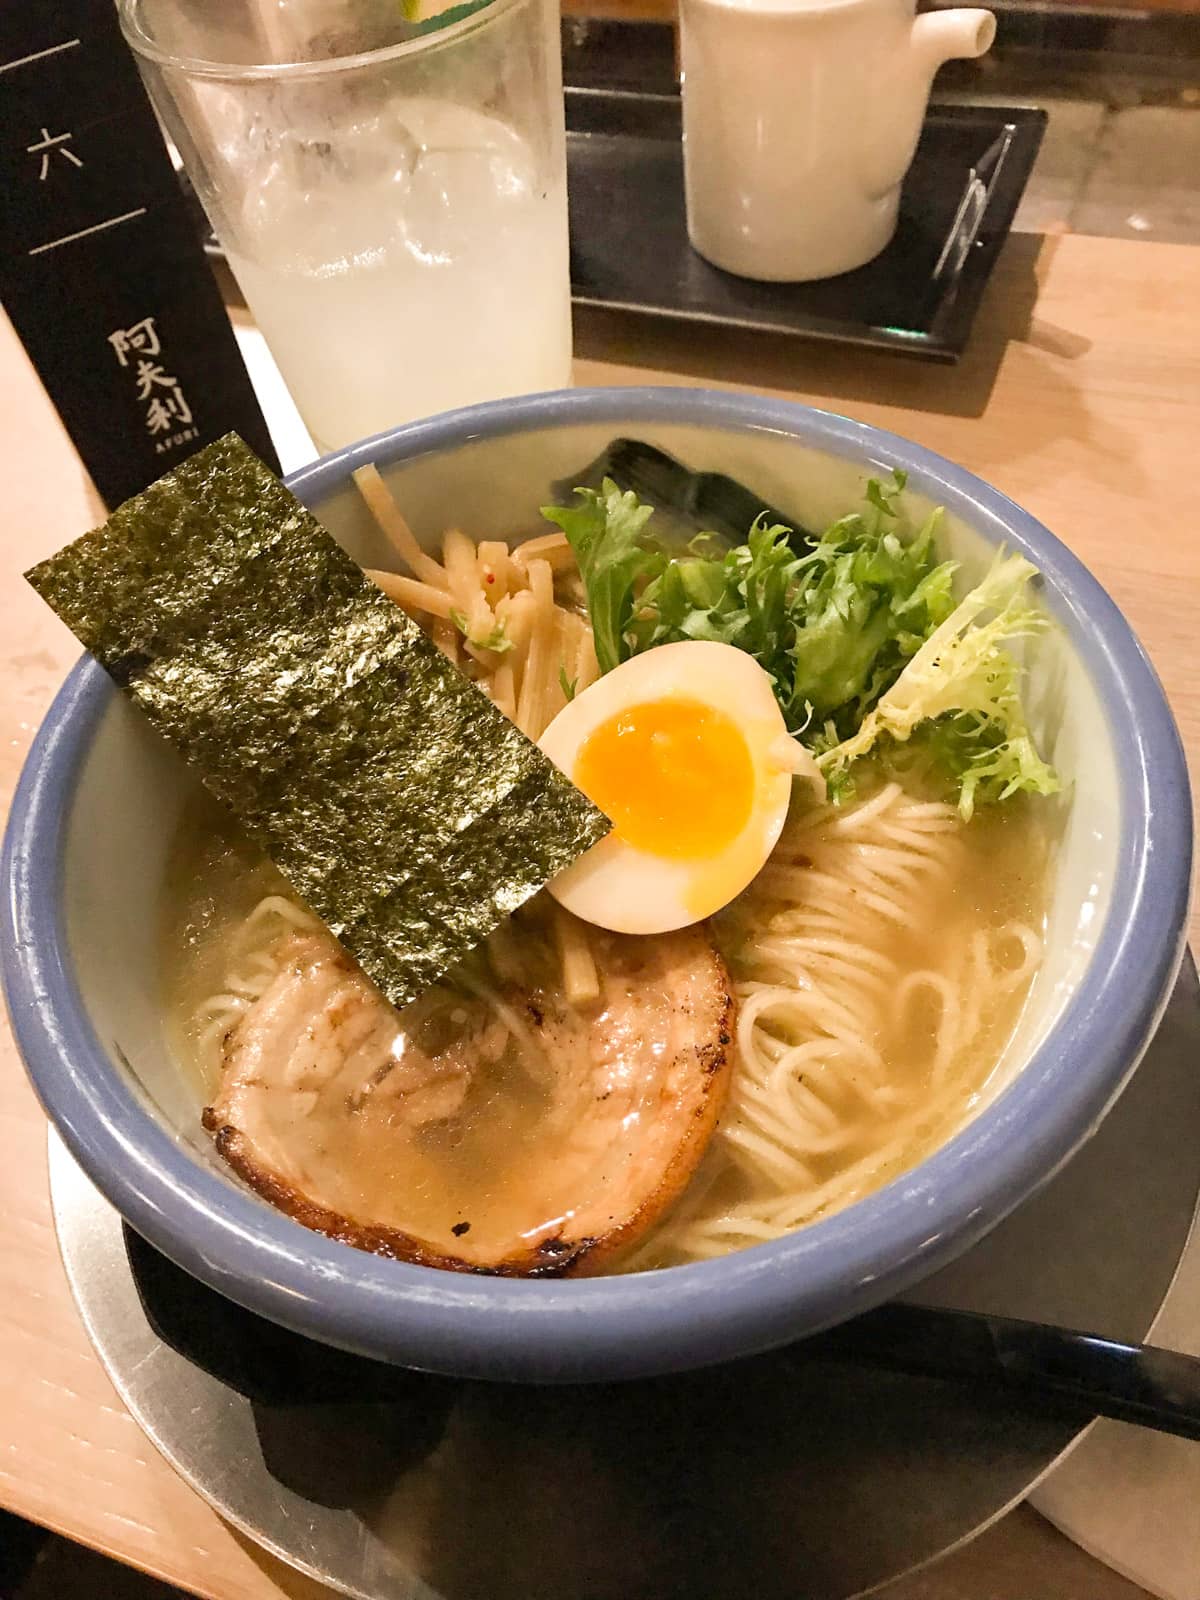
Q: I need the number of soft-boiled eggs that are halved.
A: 1